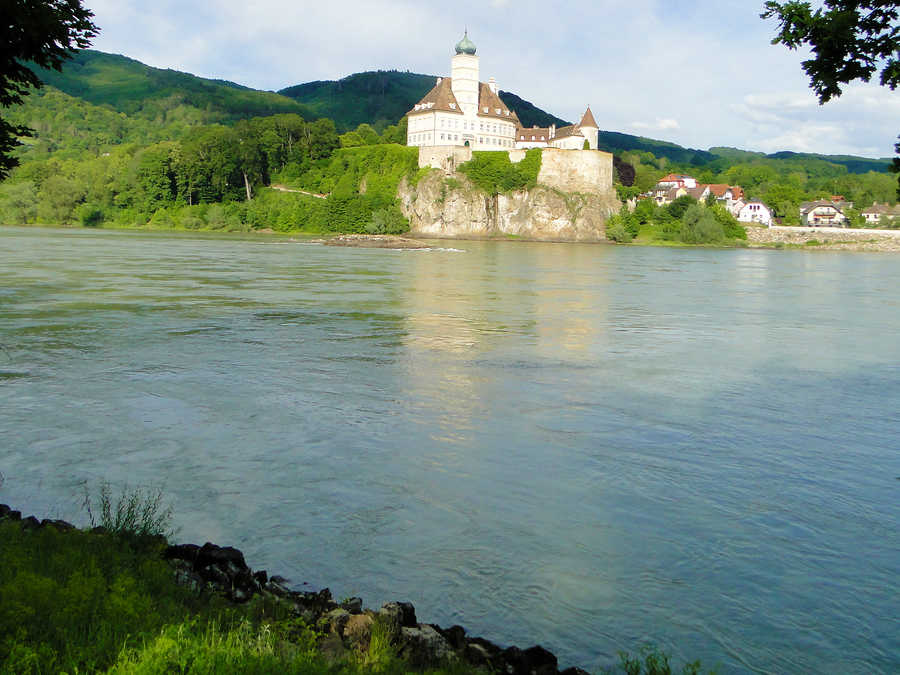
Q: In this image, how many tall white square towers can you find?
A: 1